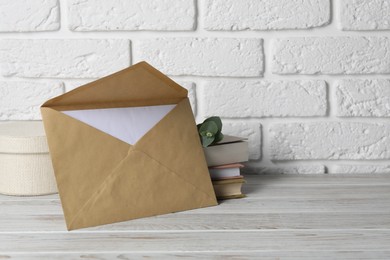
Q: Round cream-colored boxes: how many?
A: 1